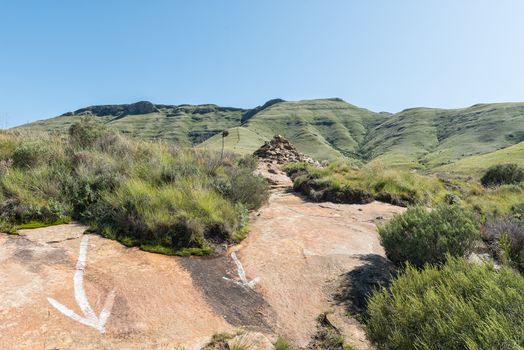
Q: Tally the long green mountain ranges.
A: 1